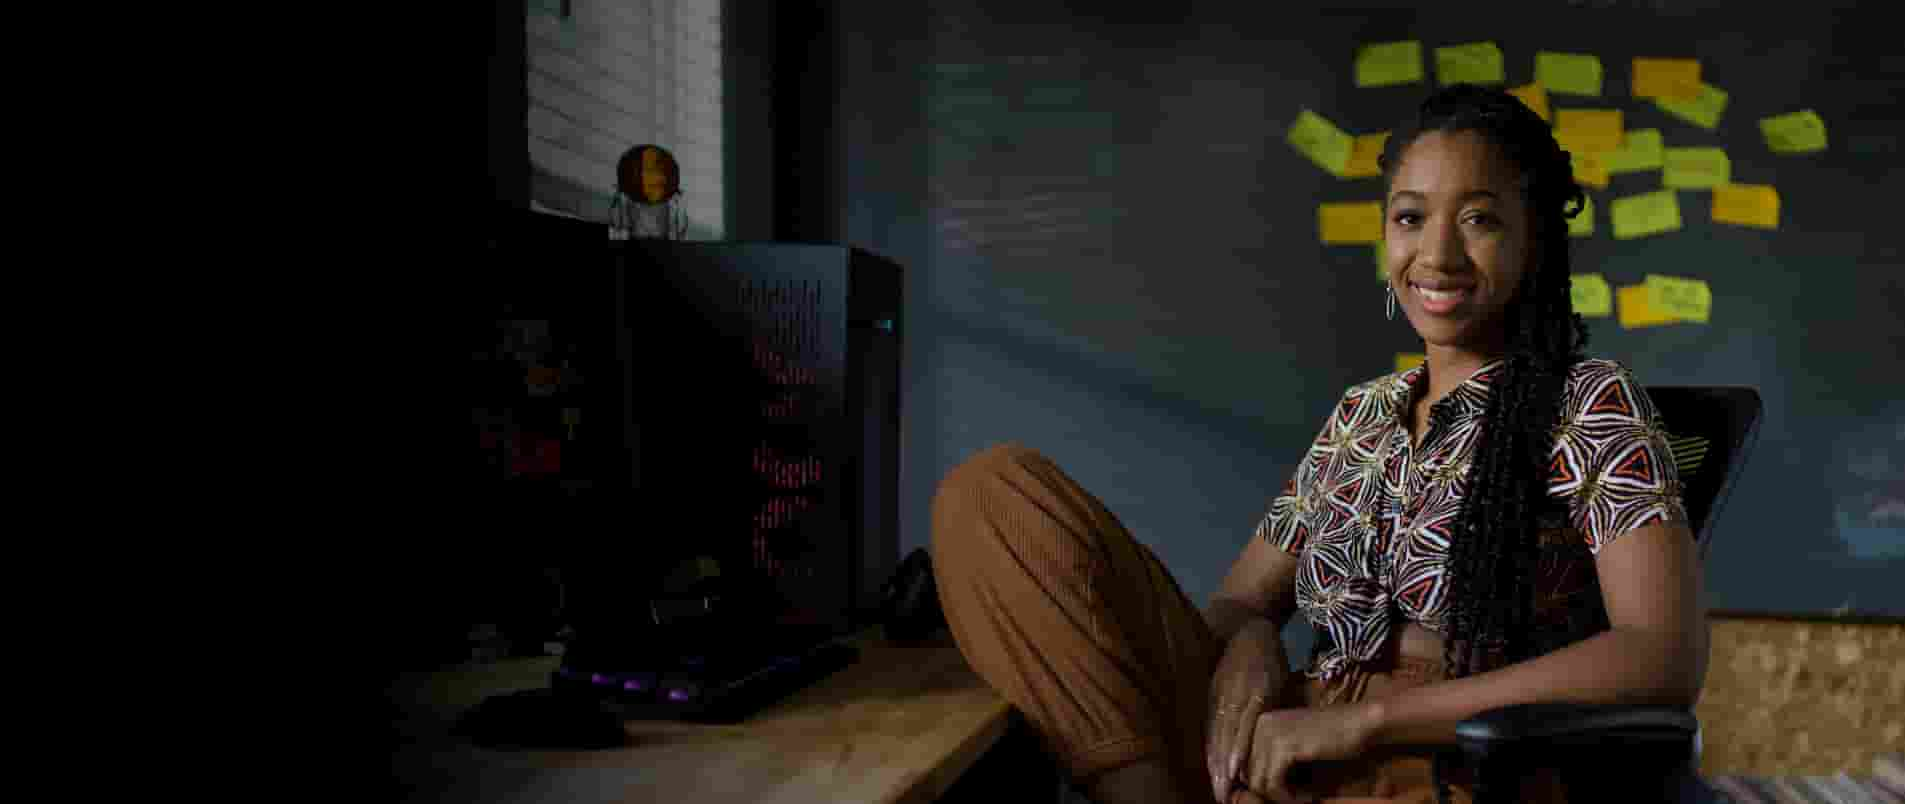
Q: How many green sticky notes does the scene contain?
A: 13